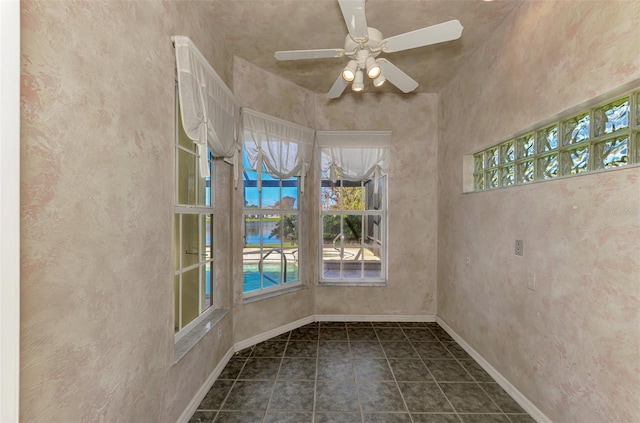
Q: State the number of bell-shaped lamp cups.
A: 4